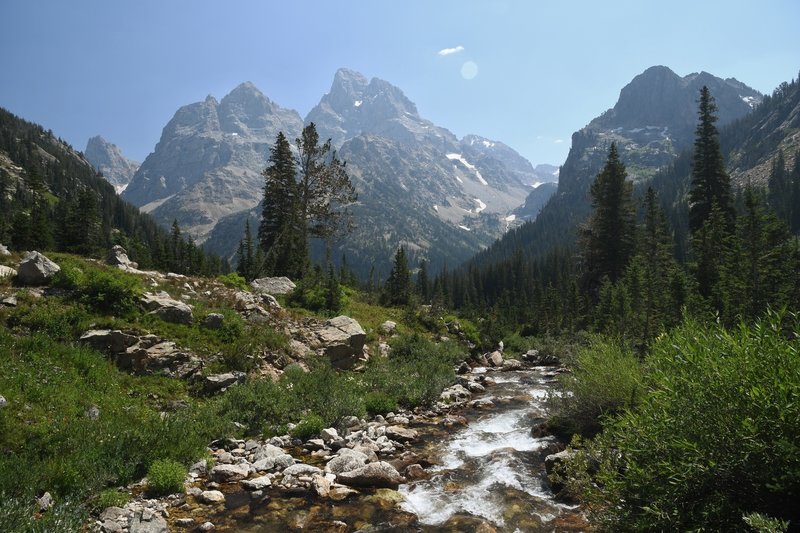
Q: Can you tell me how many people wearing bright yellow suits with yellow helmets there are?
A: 0